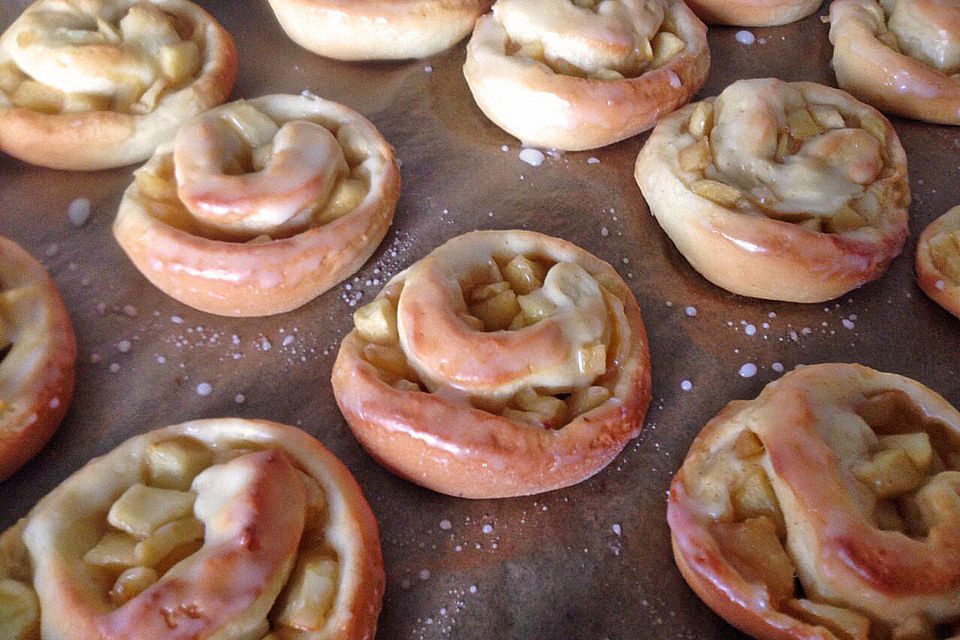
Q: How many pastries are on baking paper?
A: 12